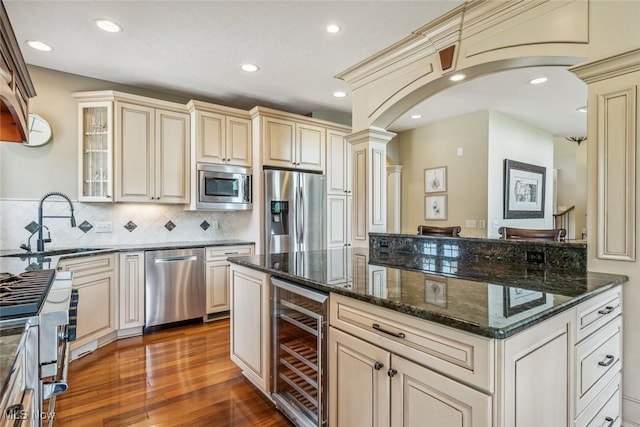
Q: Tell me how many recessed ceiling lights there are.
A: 9